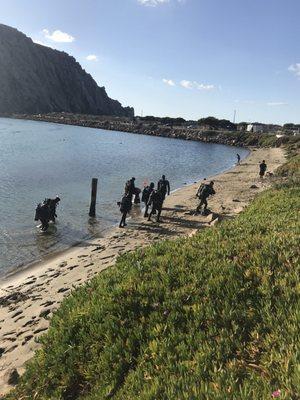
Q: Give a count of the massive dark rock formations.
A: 1